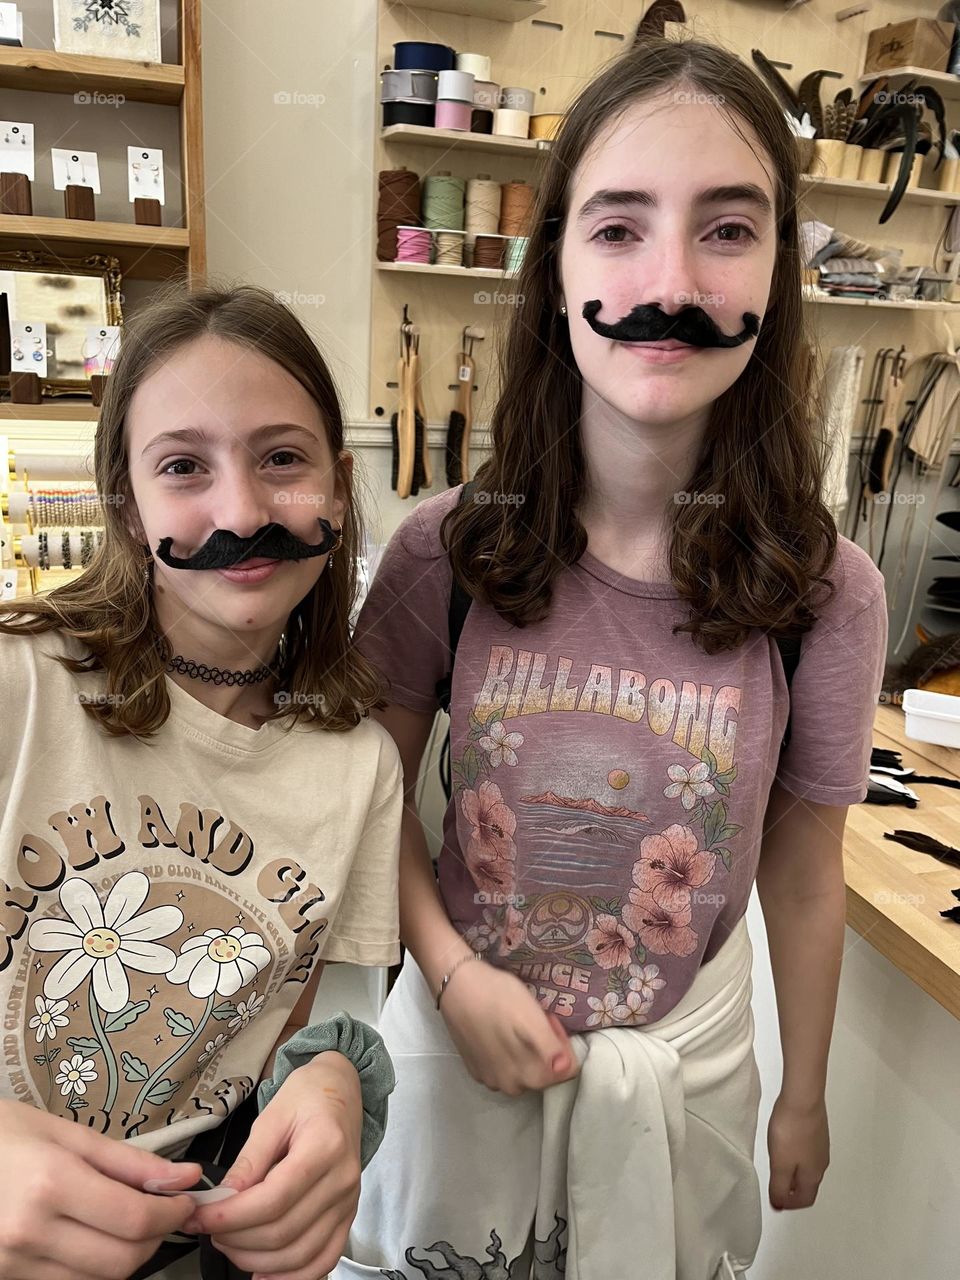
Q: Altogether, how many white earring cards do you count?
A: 5